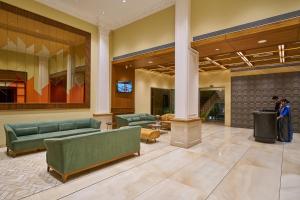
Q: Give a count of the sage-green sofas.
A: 3